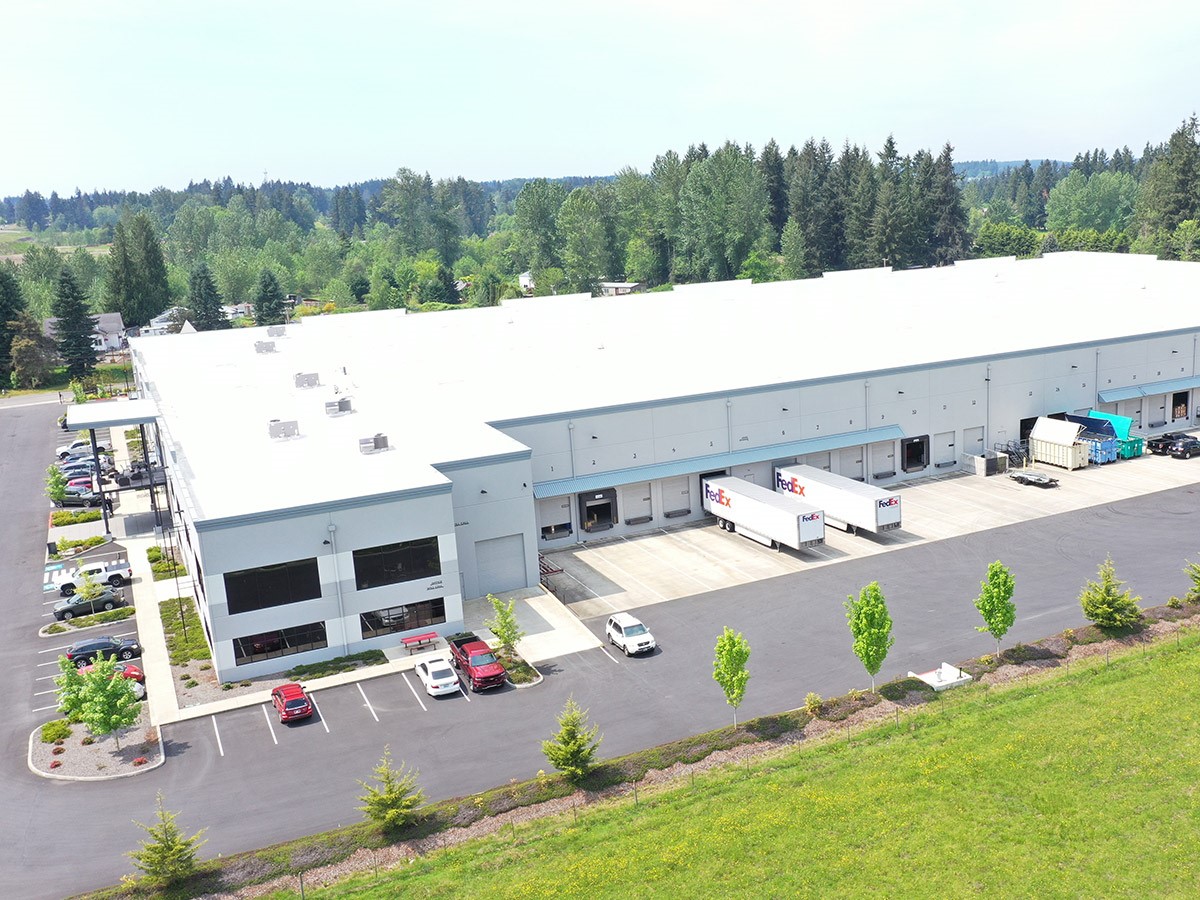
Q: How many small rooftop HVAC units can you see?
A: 6